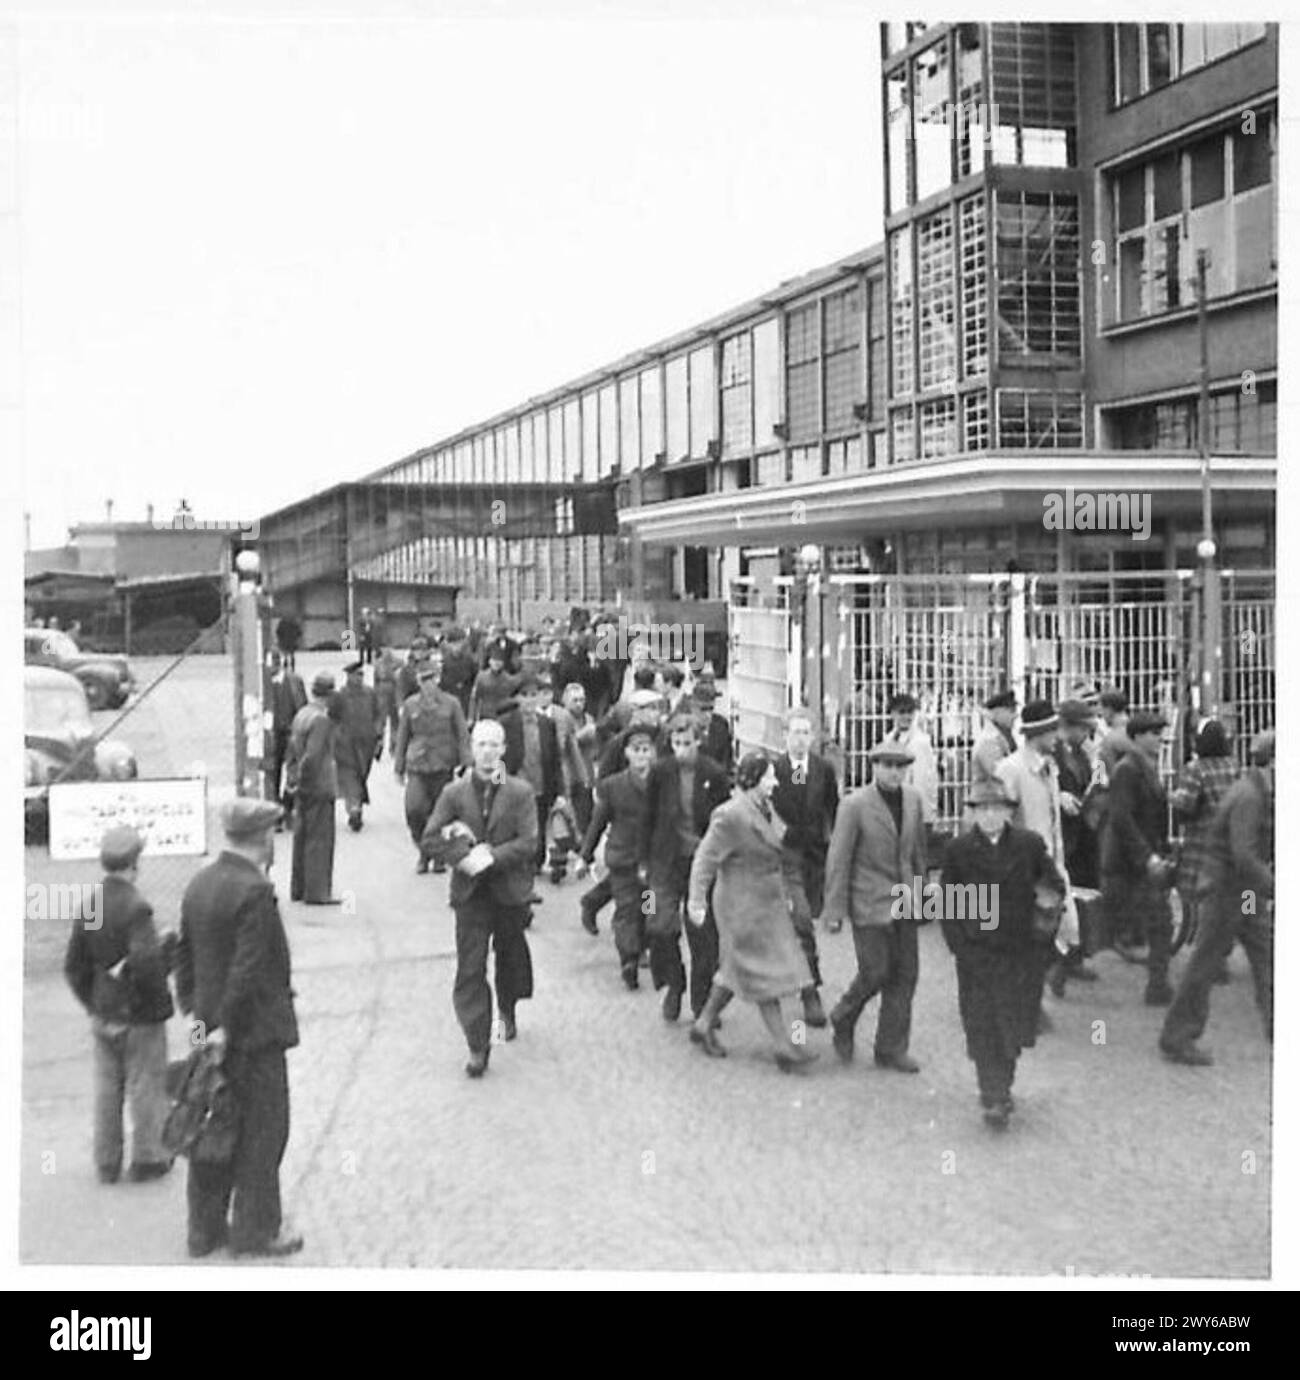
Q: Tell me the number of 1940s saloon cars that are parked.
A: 2